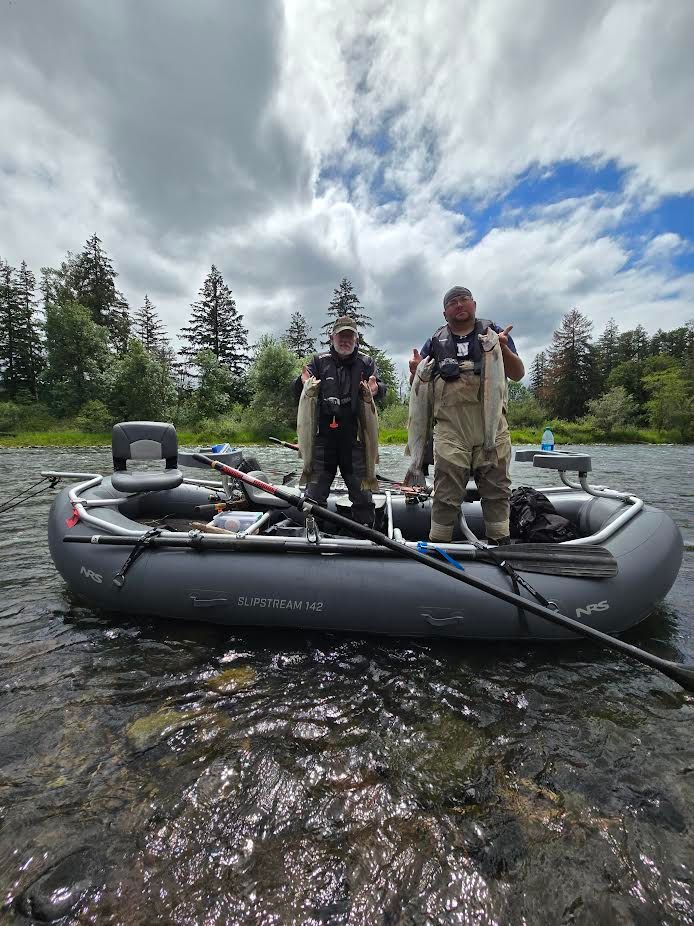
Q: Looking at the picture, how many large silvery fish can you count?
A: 4